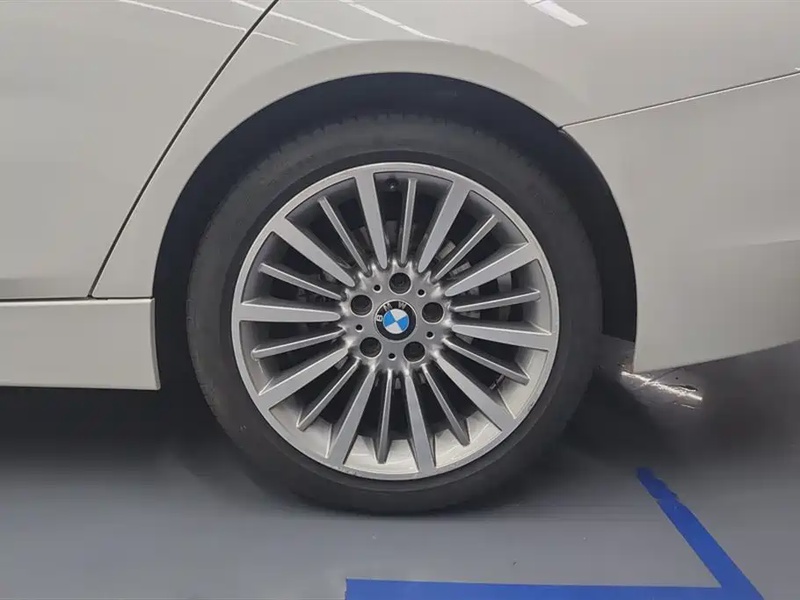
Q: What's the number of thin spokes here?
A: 10